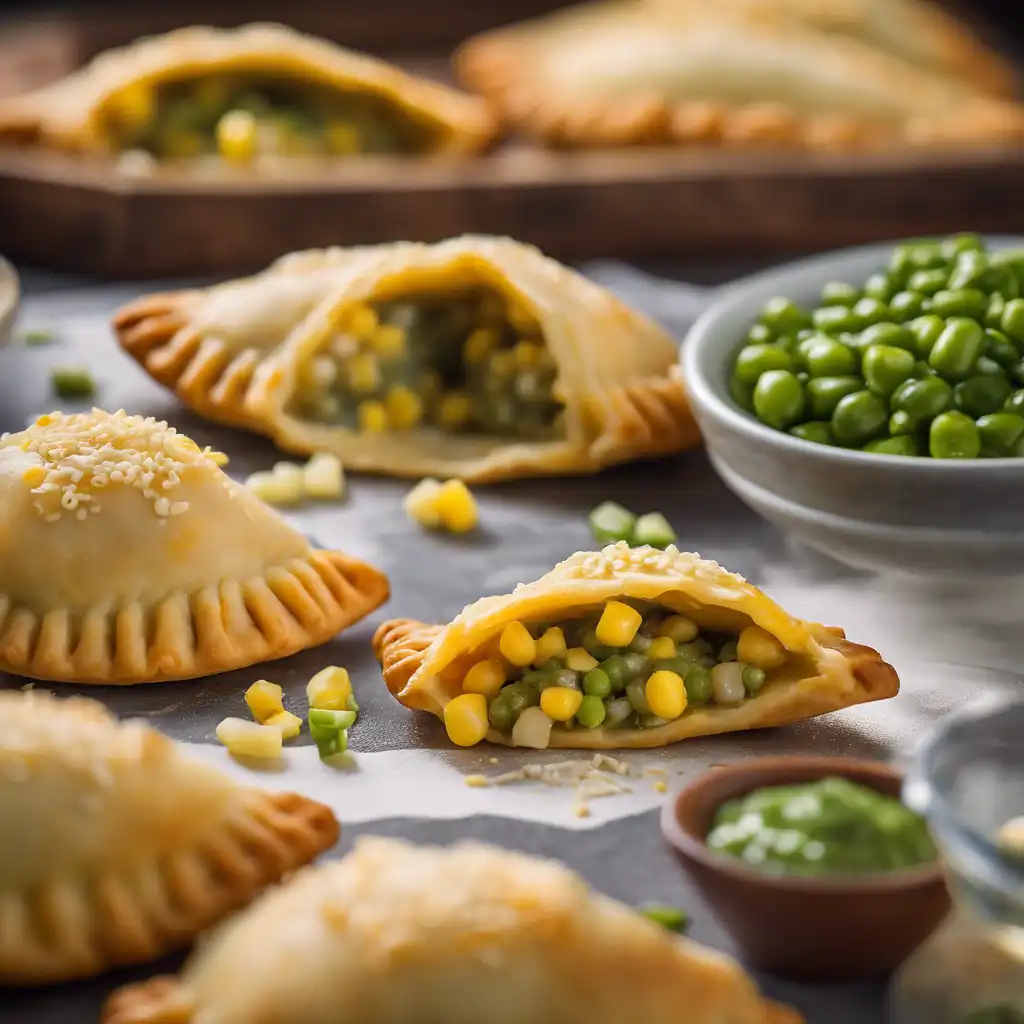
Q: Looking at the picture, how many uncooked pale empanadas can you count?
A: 0